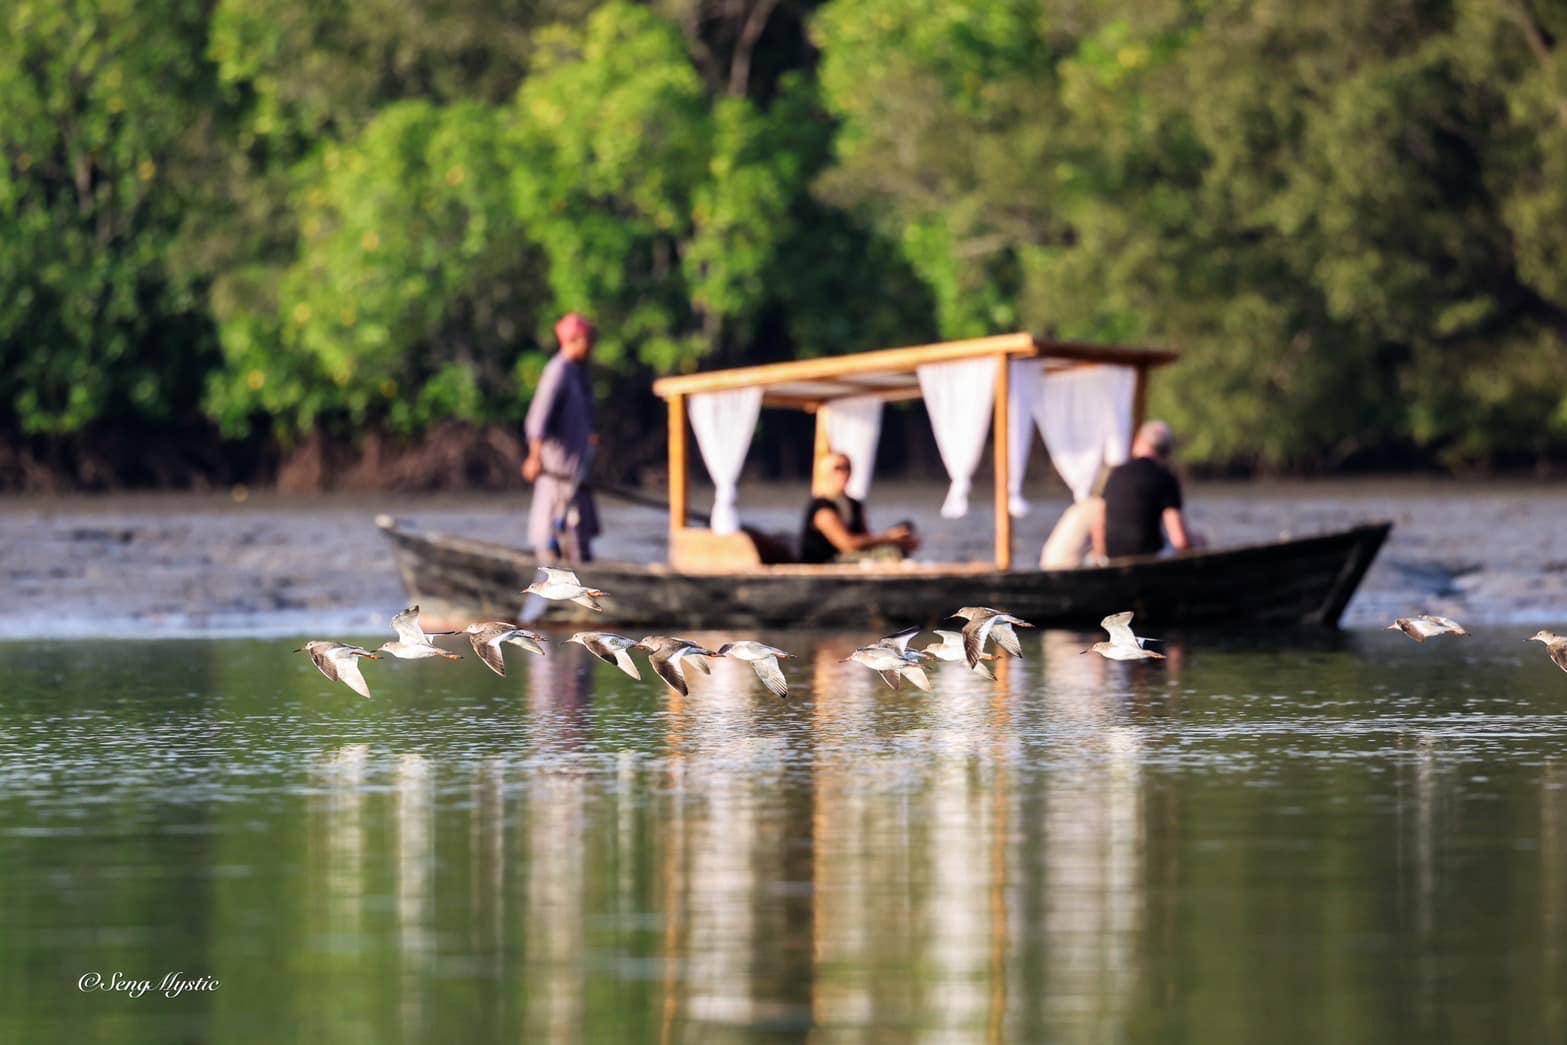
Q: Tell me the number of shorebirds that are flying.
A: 14